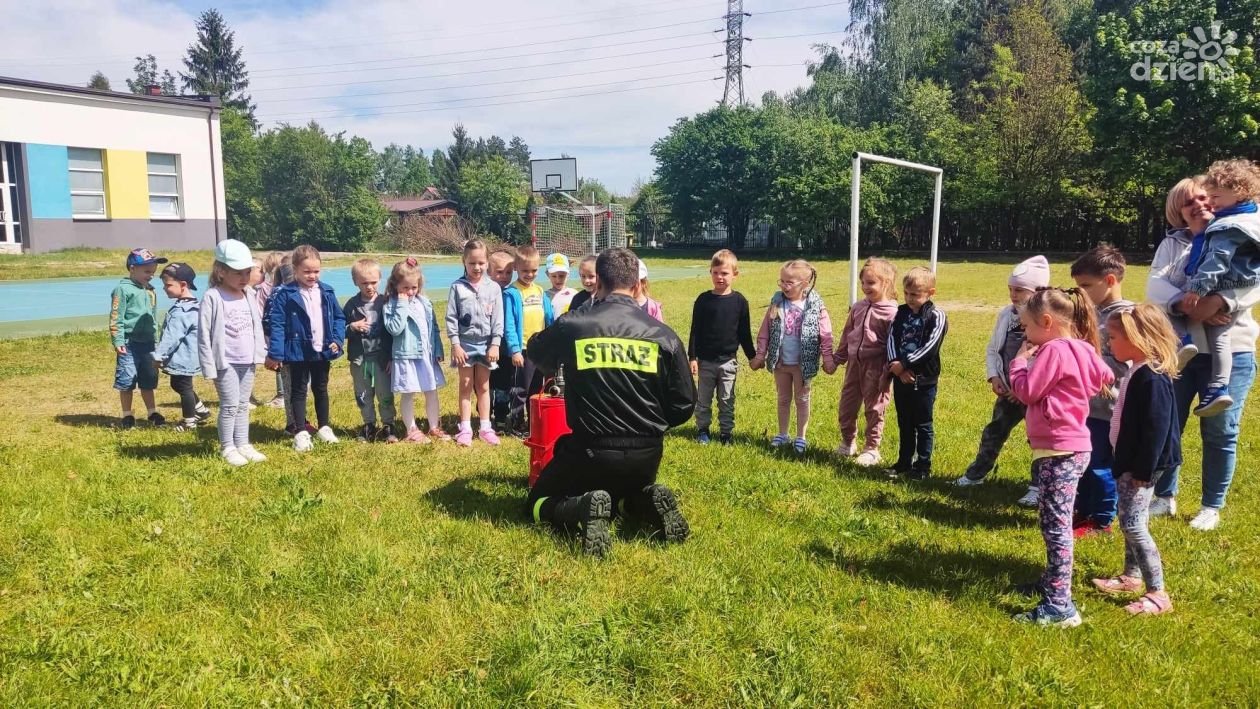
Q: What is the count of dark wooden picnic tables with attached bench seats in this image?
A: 0